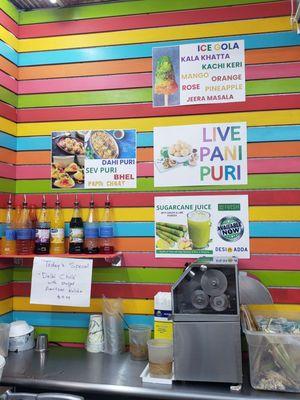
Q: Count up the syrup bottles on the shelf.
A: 7